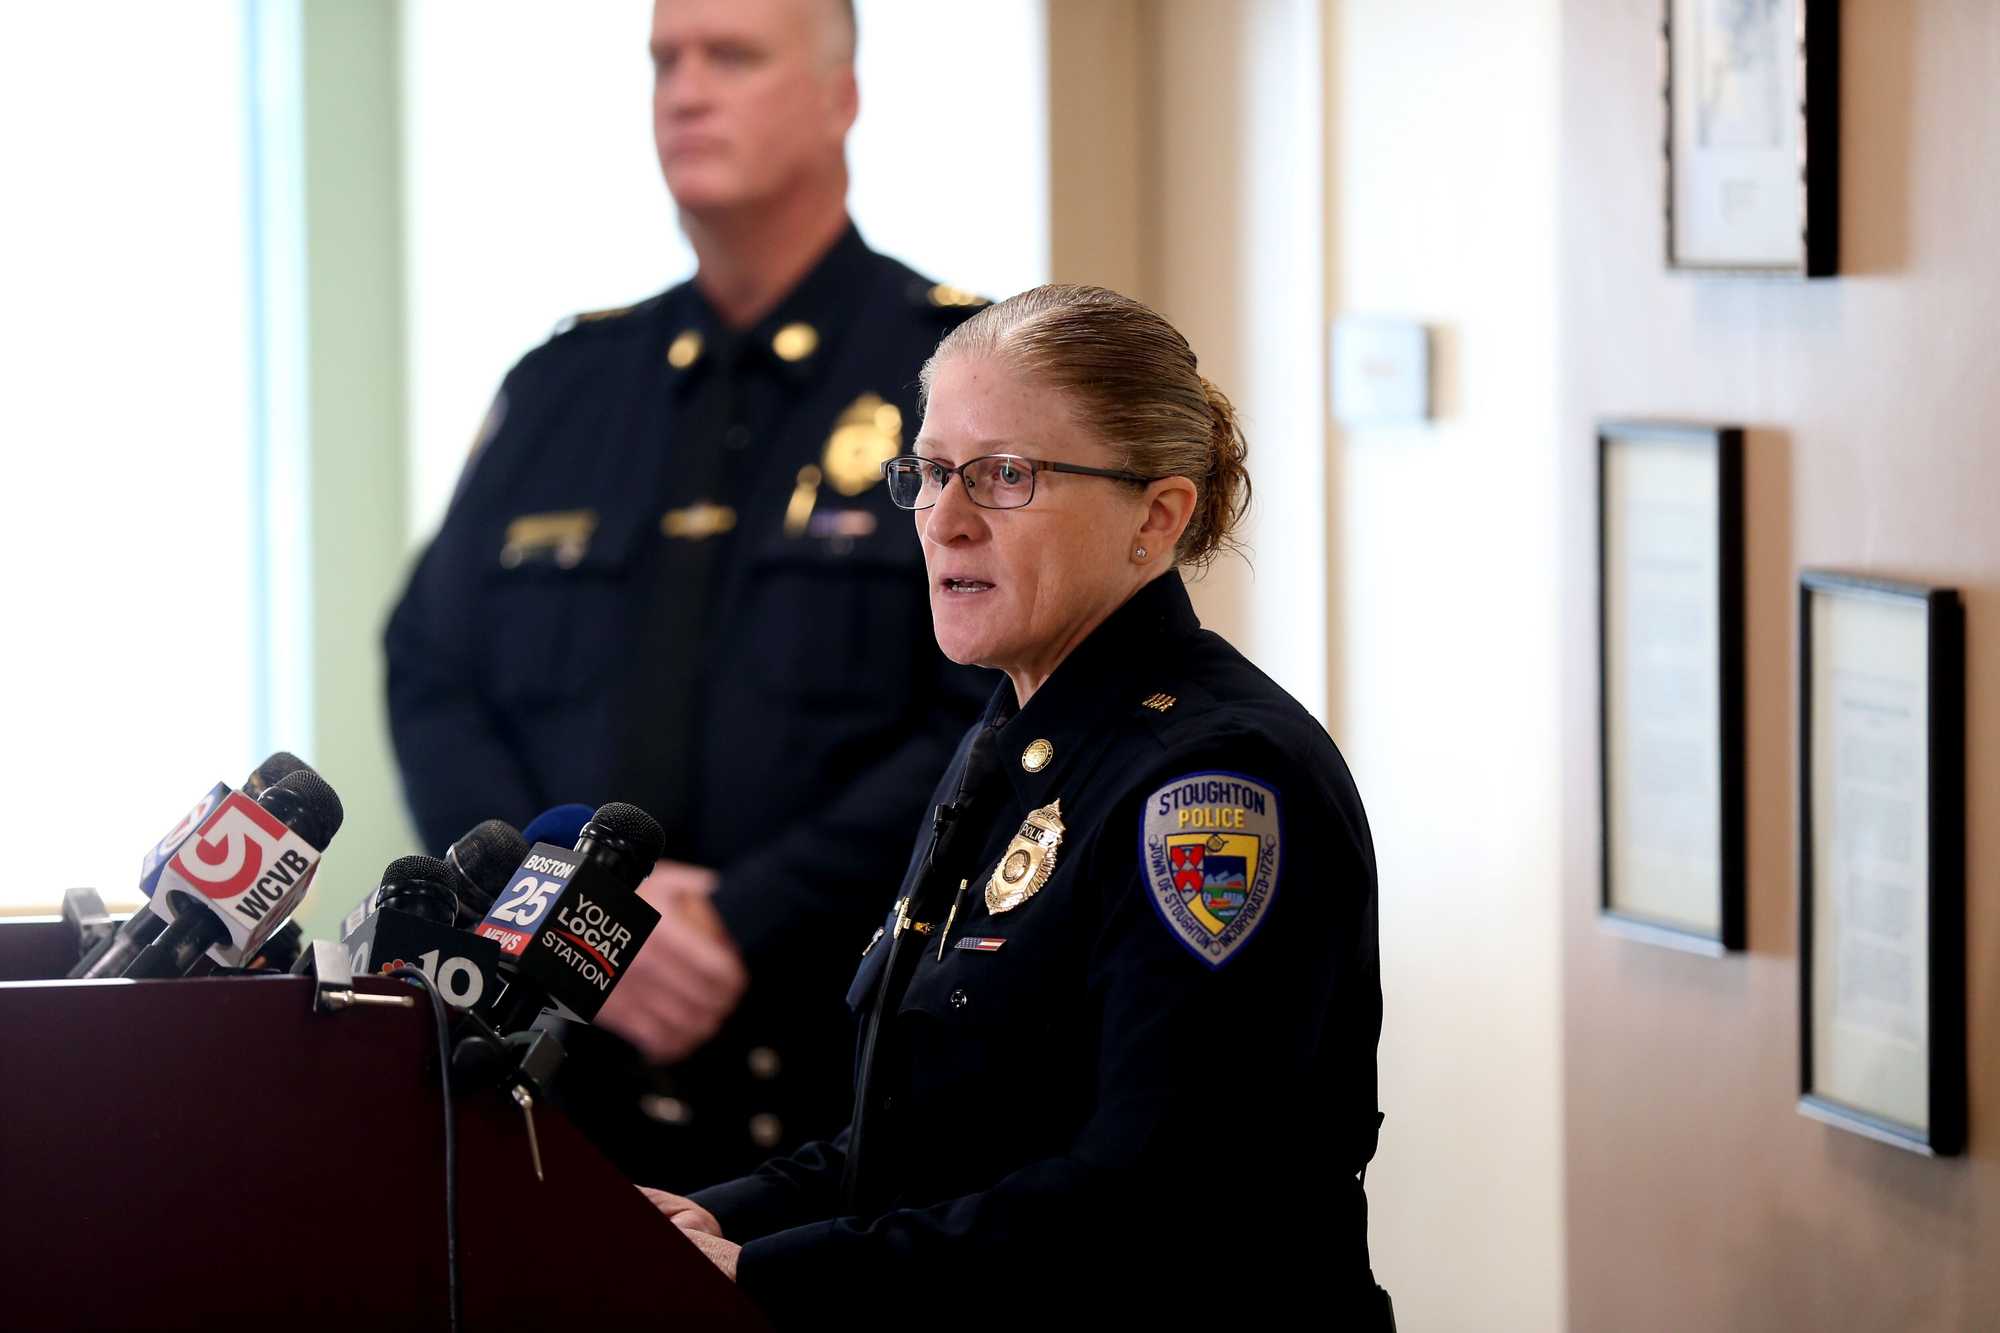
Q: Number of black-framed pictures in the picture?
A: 3